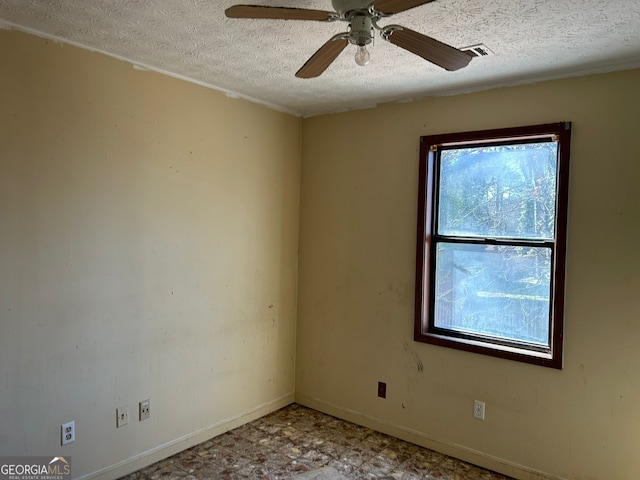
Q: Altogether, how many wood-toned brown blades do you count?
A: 4